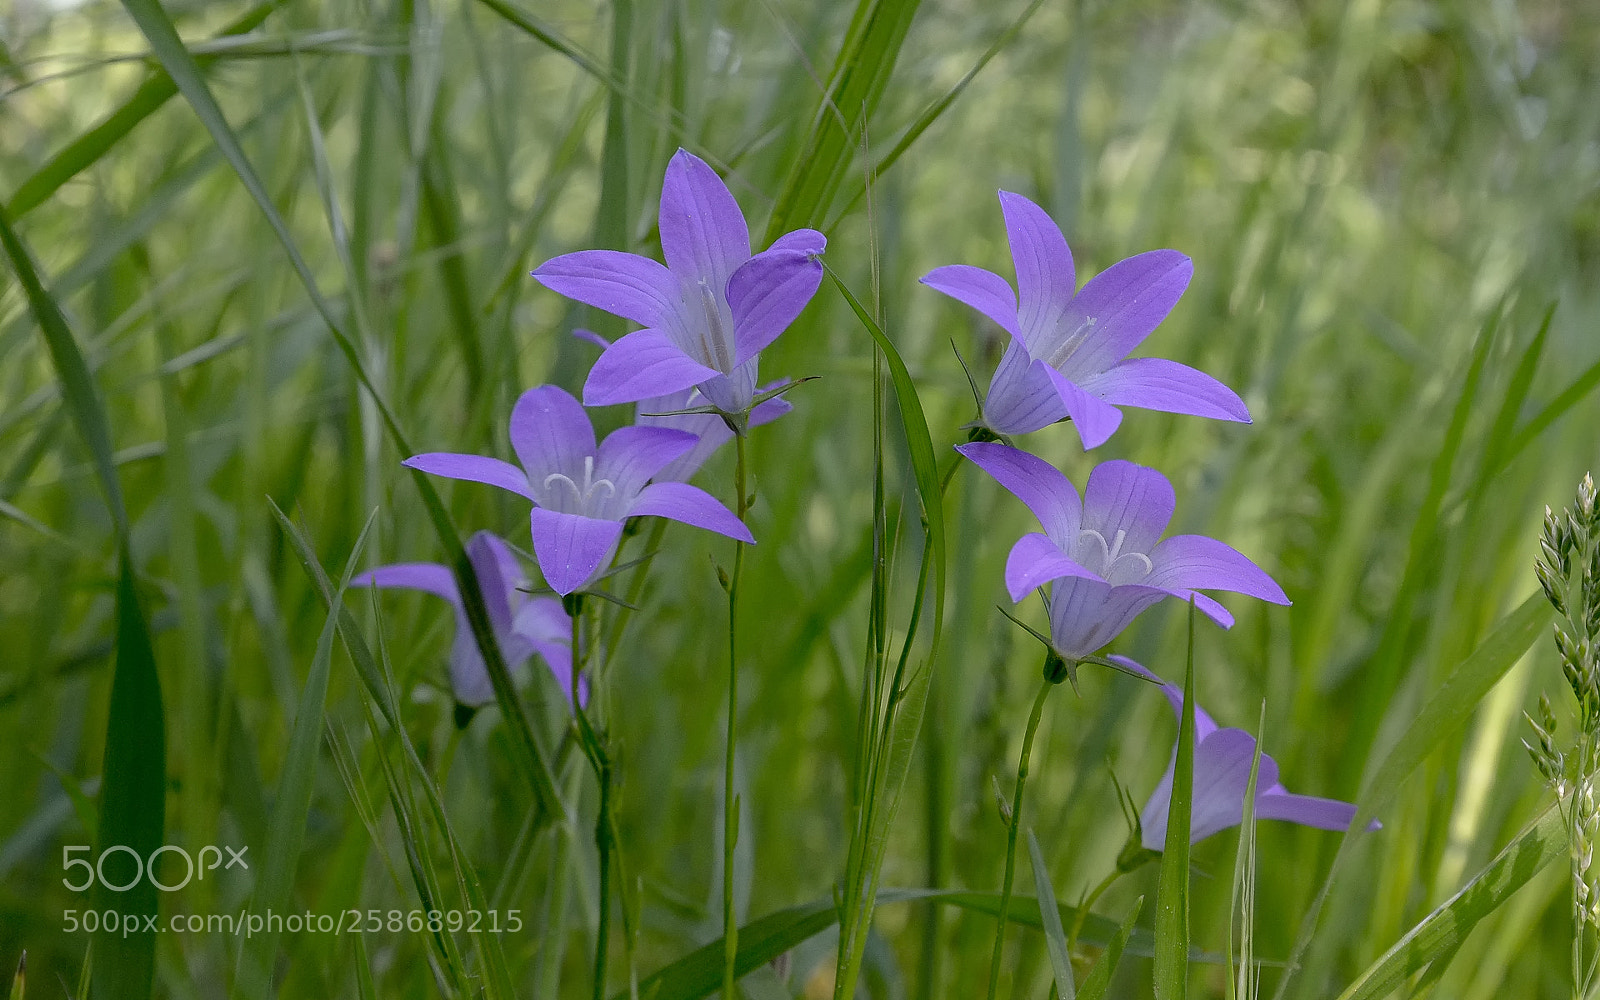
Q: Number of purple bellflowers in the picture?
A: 7